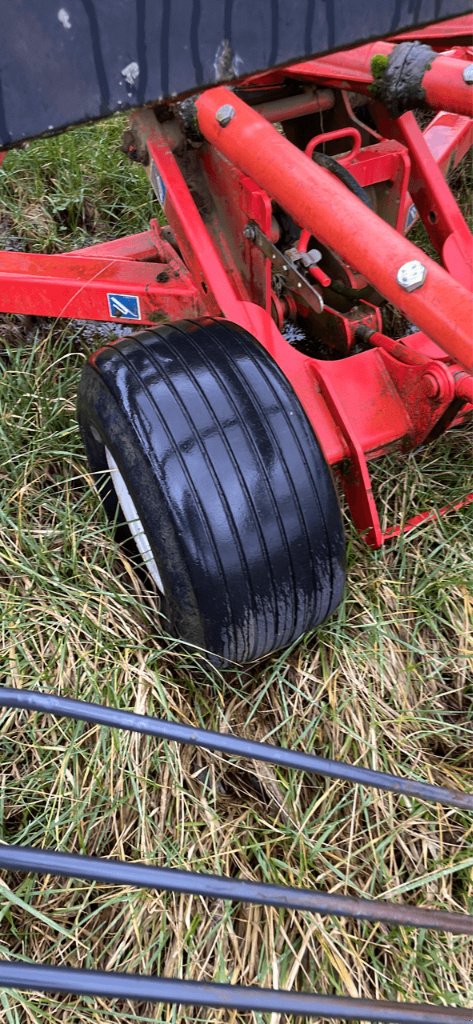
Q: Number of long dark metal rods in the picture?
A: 3